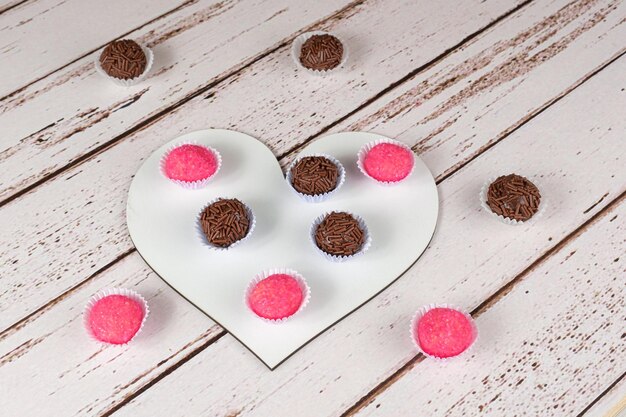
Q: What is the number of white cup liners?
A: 11